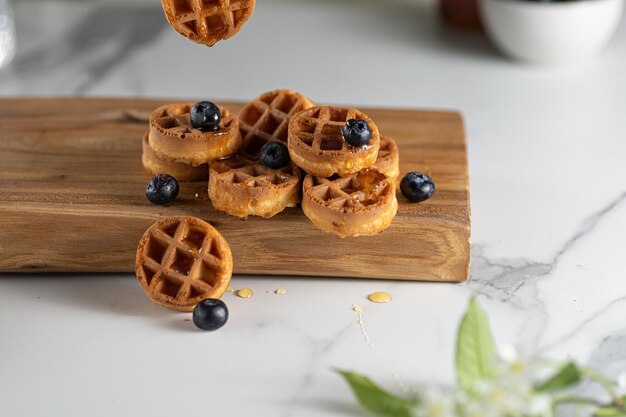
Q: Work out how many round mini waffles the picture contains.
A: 9